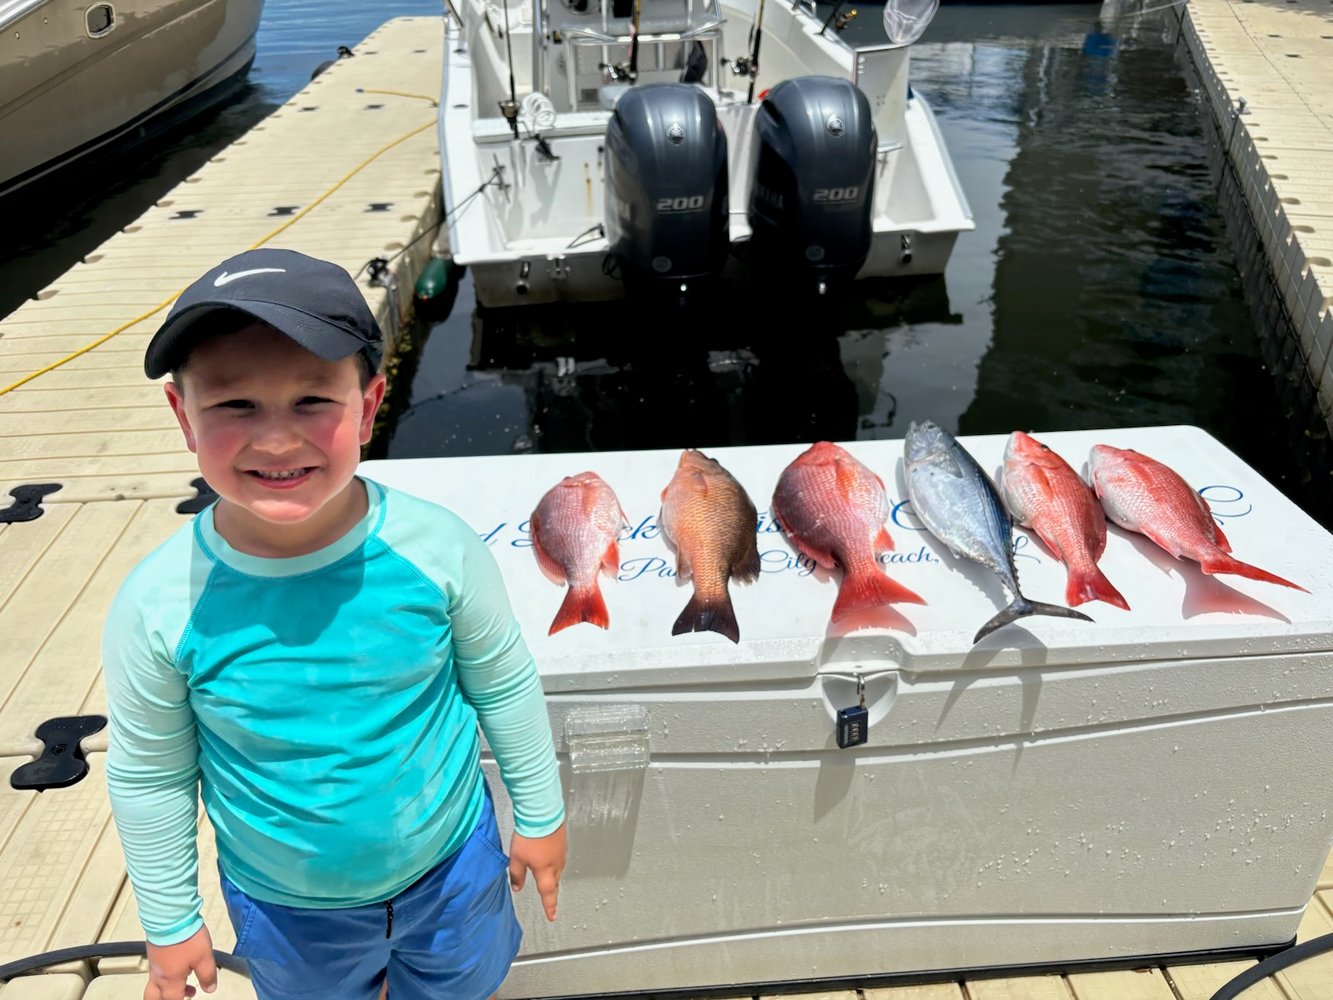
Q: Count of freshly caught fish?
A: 6